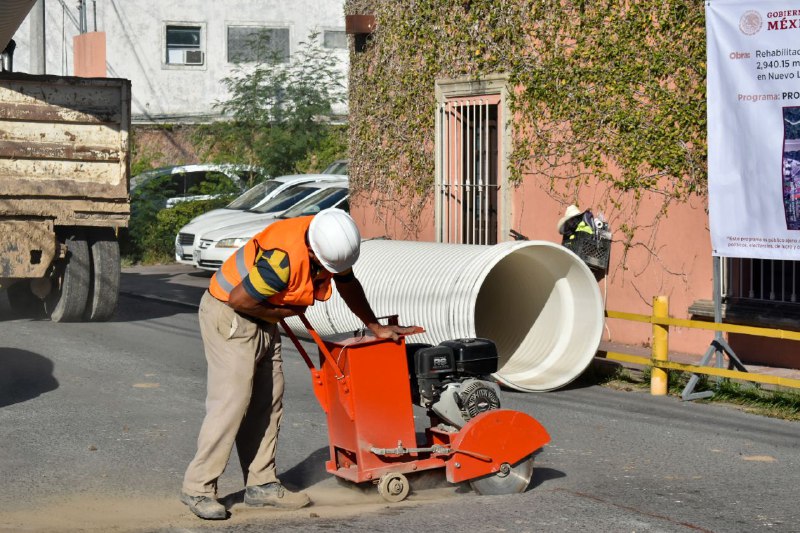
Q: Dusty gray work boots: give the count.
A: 2